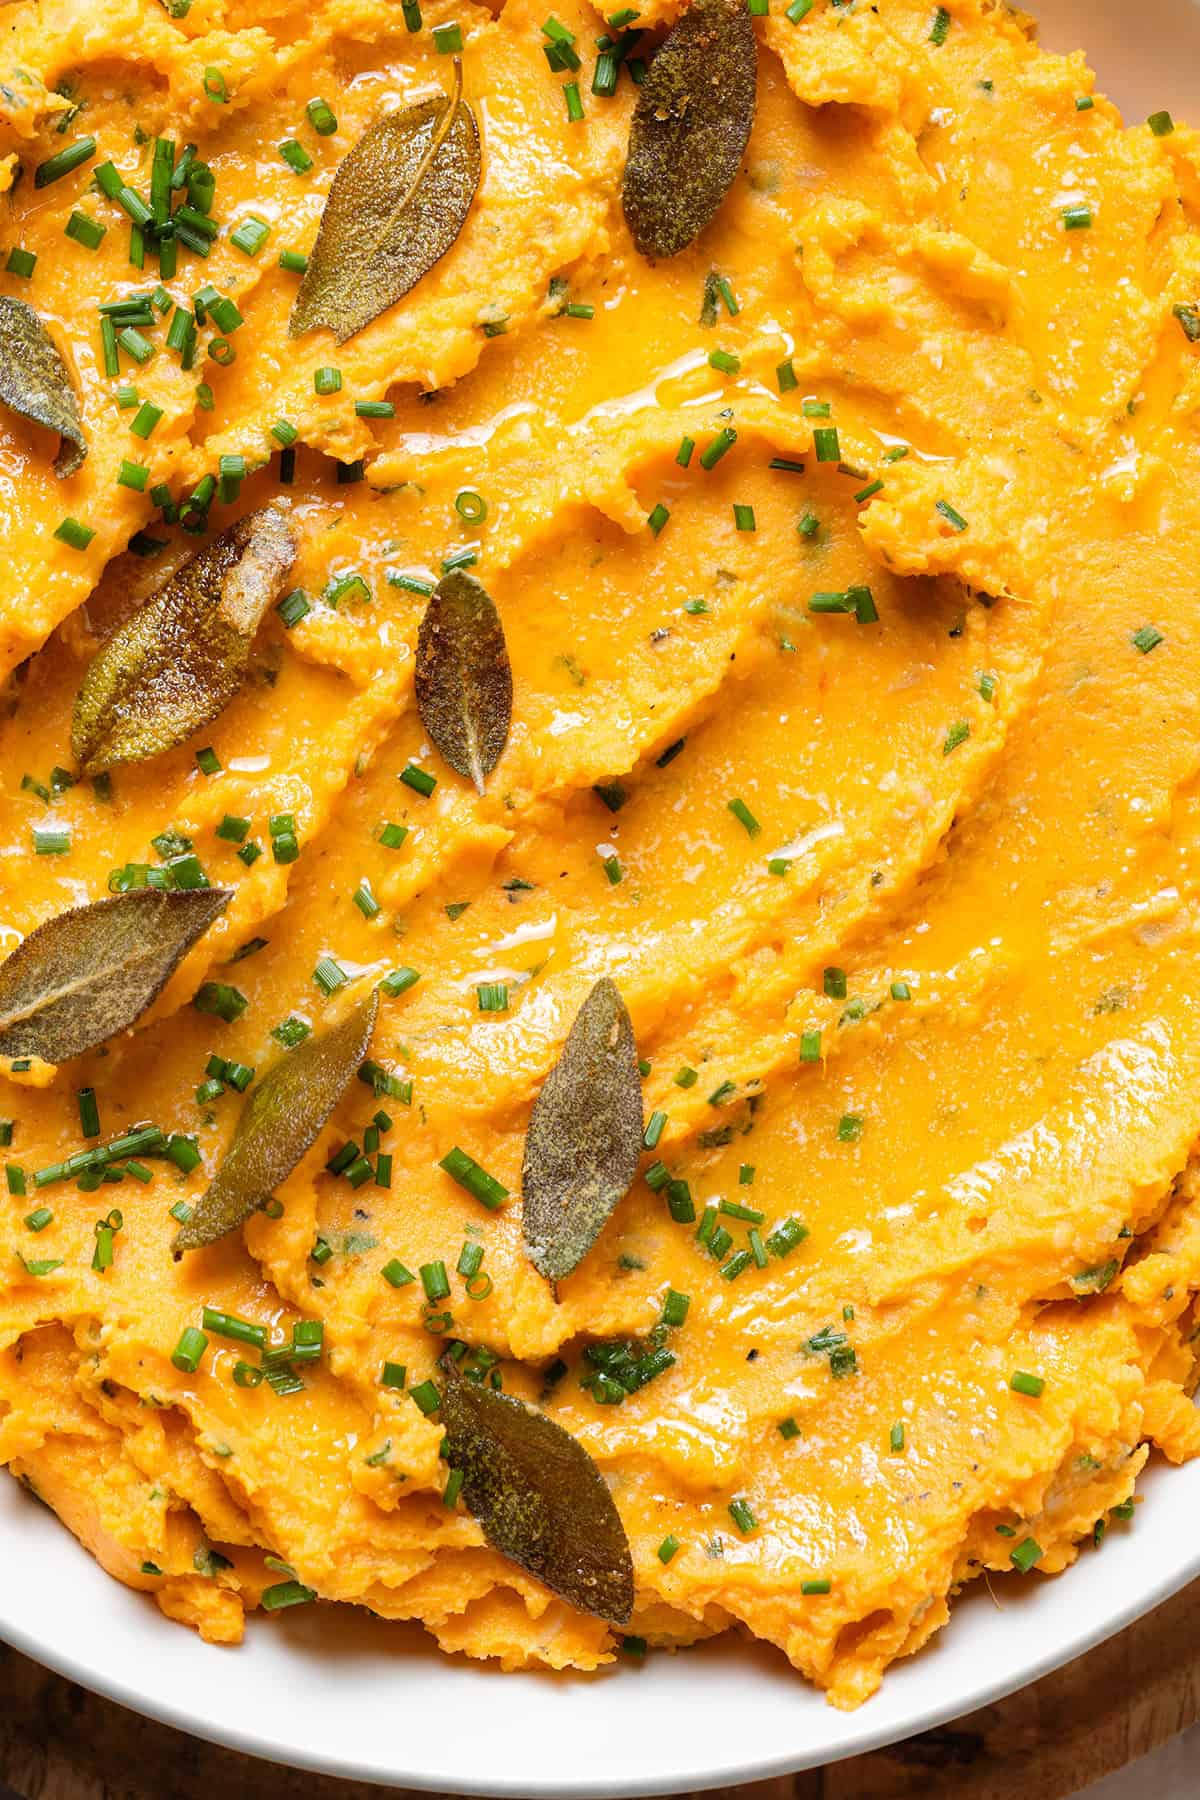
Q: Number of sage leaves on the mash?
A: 9